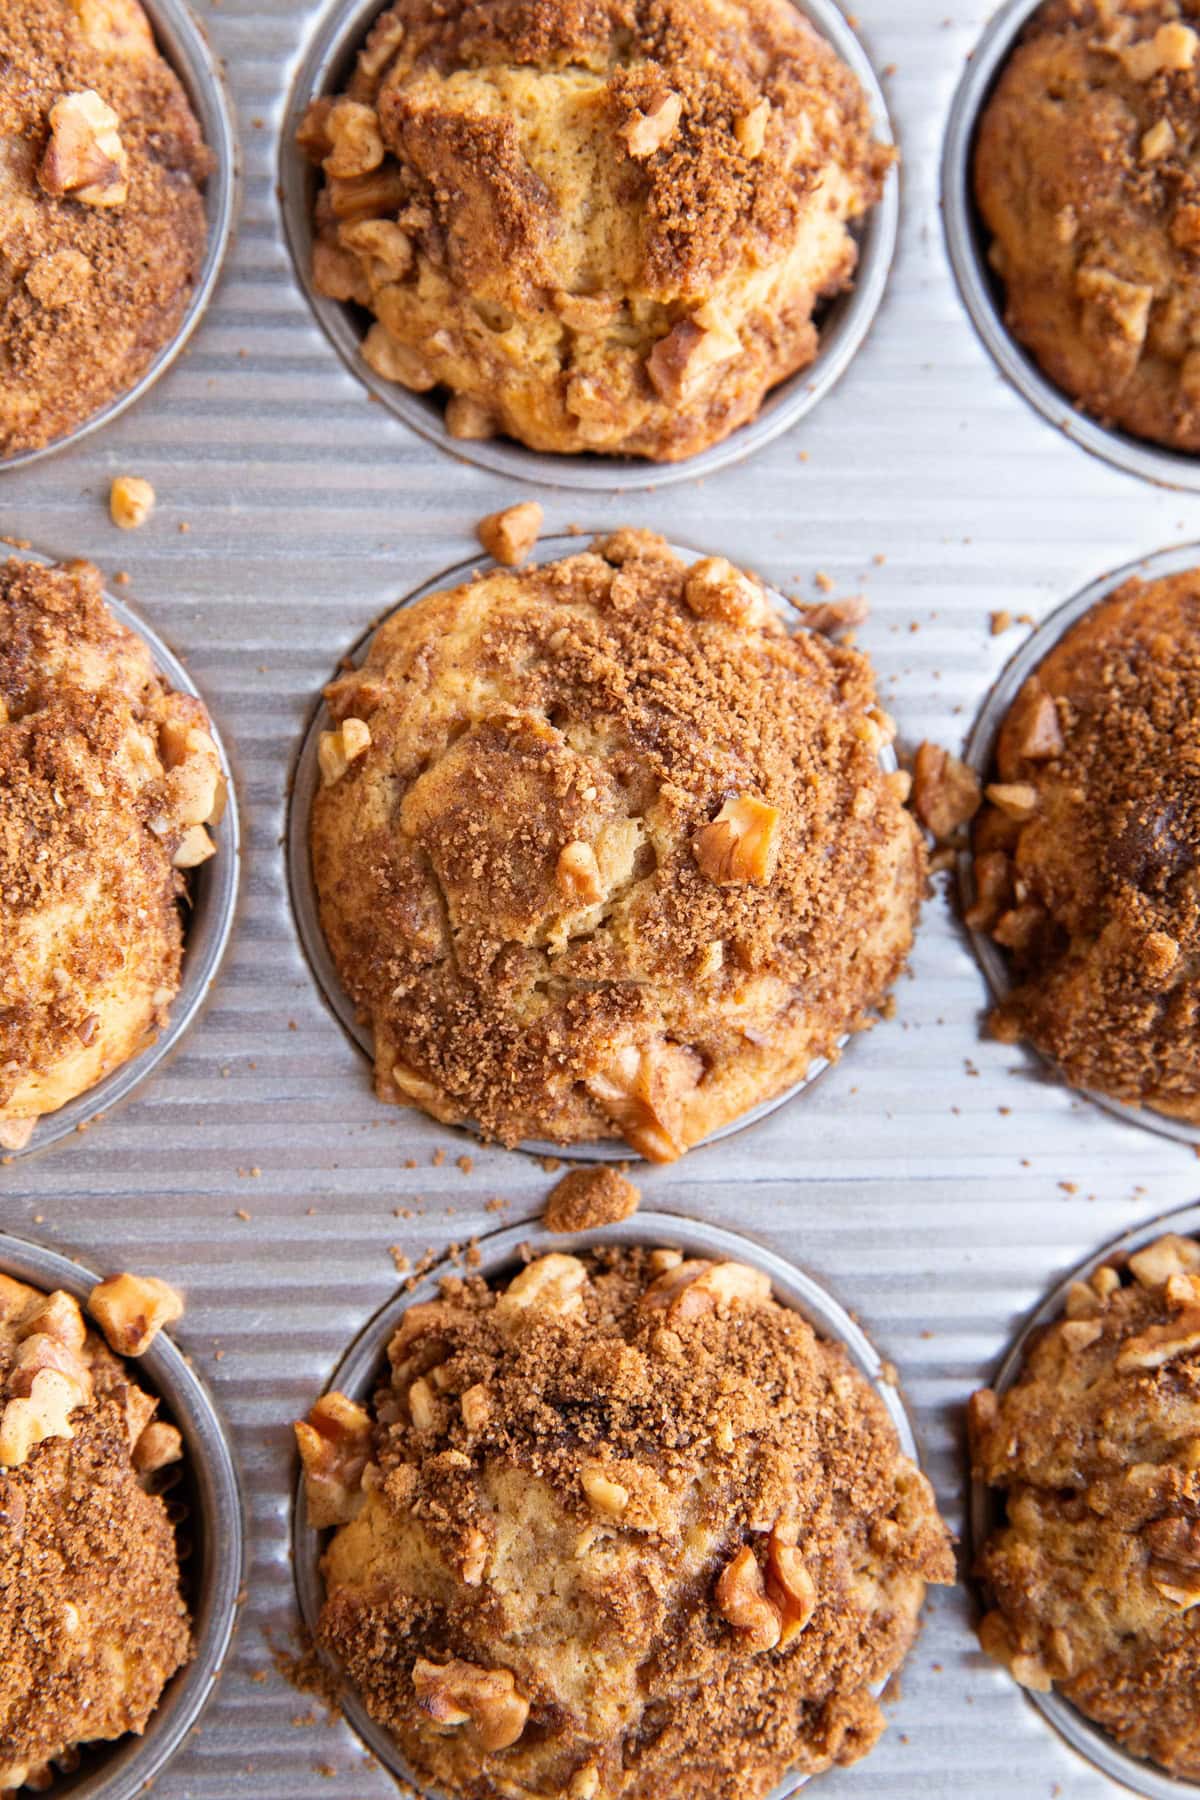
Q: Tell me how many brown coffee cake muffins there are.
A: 9